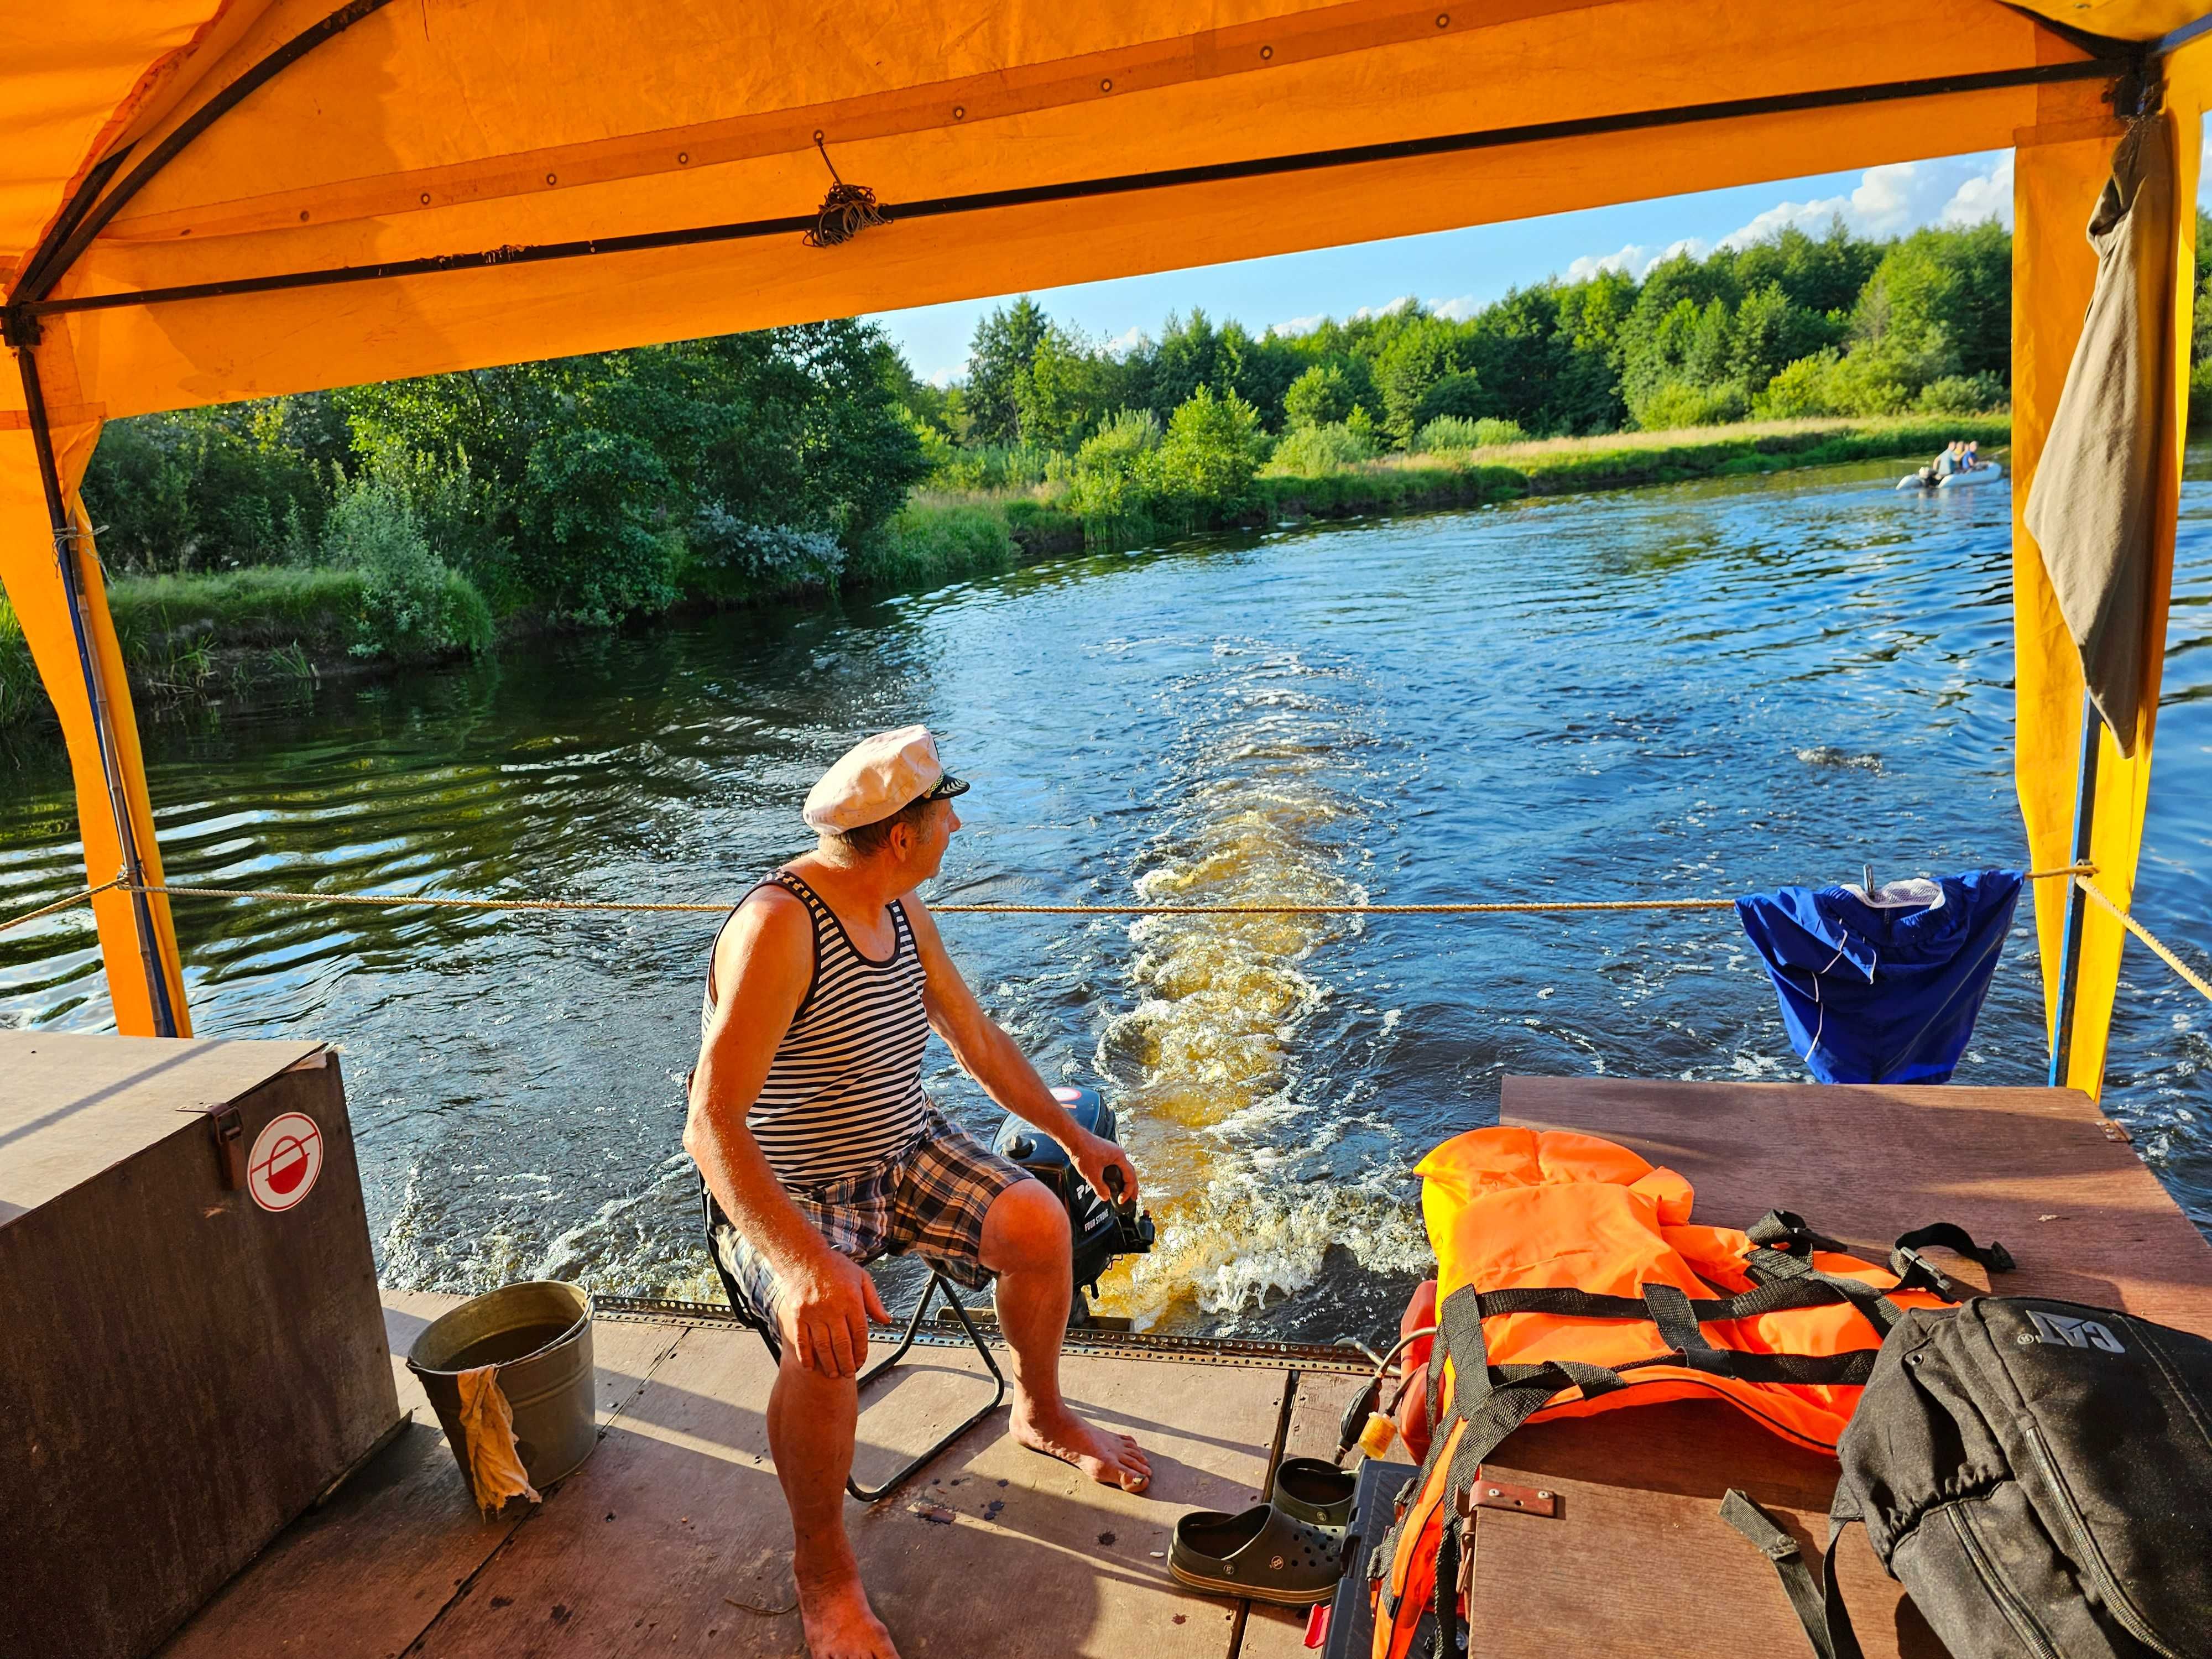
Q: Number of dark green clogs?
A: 2